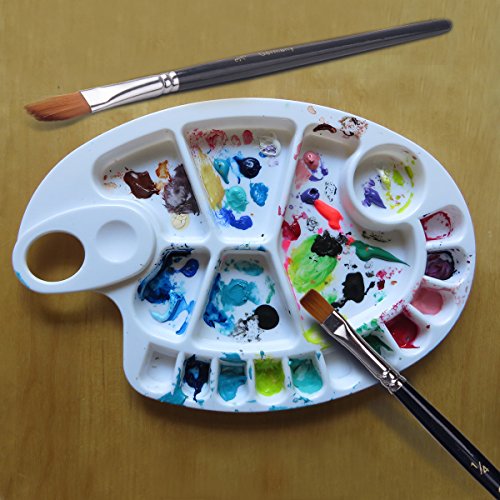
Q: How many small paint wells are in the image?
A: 11